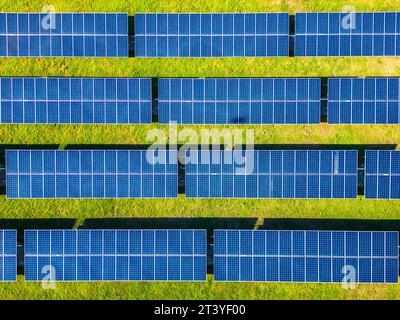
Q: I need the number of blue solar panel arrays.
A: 12